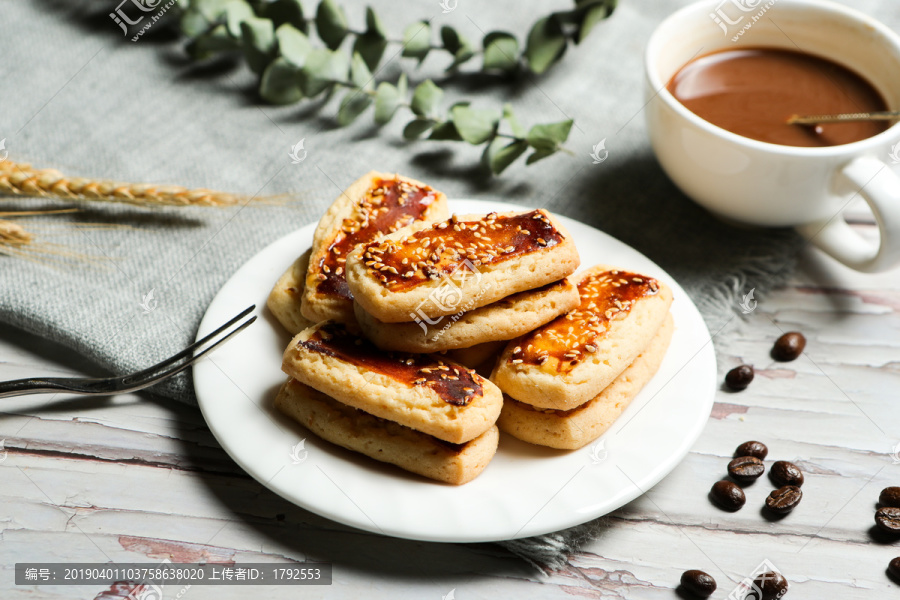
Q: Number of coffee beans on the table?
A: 12